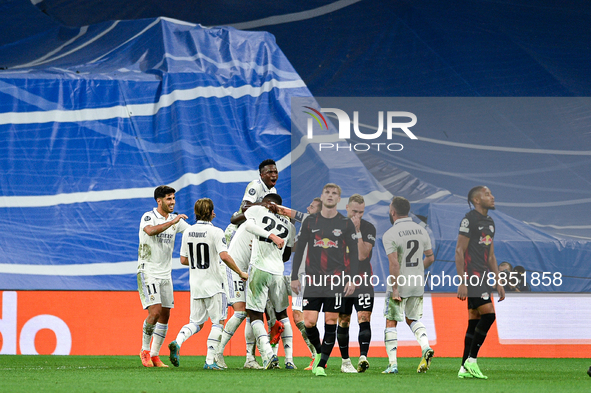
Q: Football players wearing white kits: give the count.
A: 7